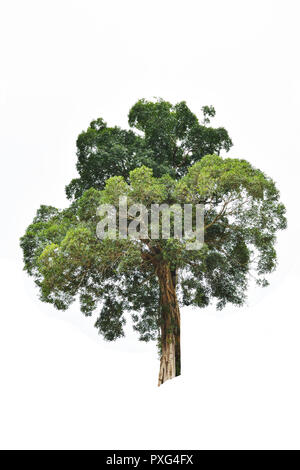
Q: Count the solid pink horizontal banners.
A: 0